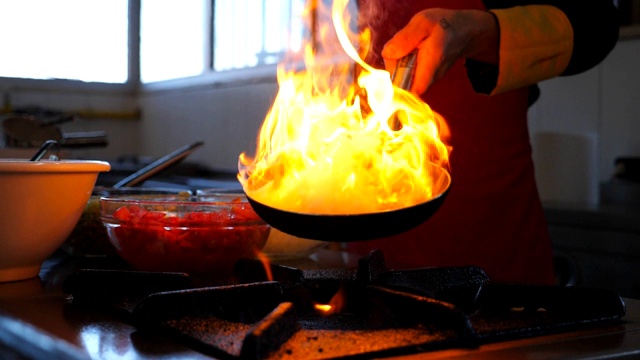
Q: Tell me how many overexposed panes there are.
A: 3